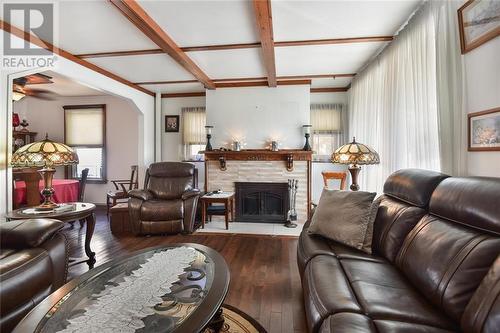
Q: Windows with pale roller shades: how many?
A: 3